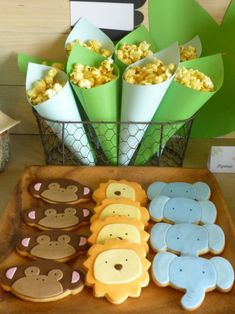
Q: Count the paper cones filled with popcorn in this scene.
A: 8